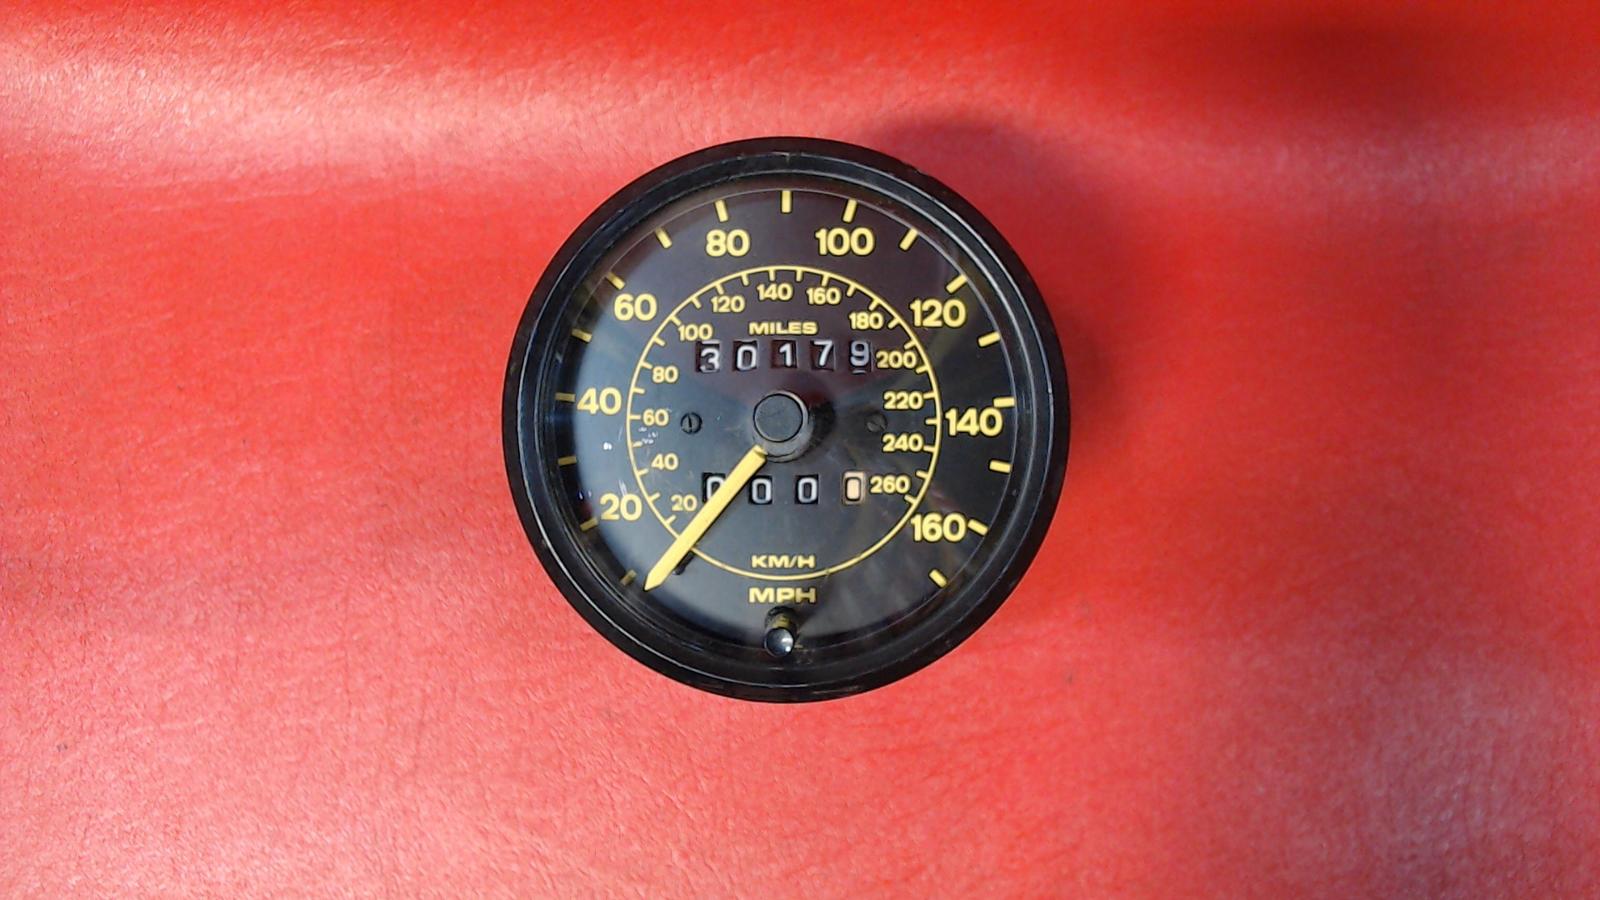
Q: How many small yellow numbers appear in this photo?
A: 13